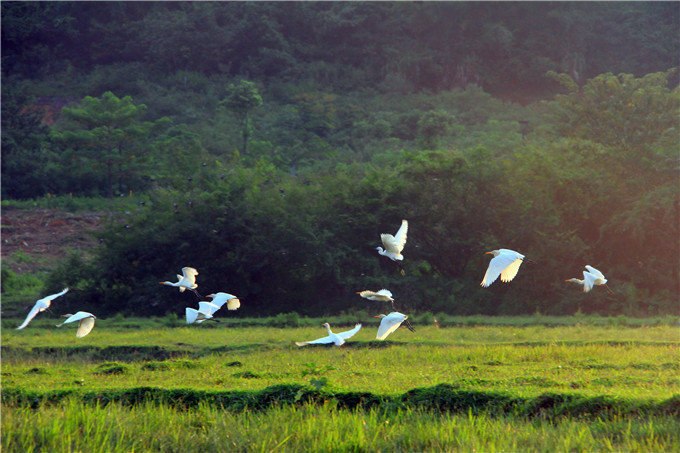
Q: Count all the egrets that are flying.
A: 11